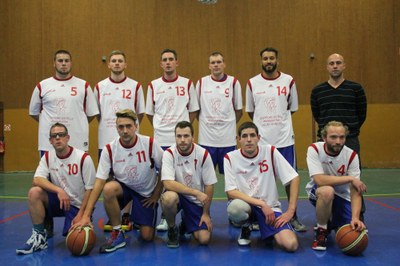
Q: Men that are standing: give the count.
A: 6